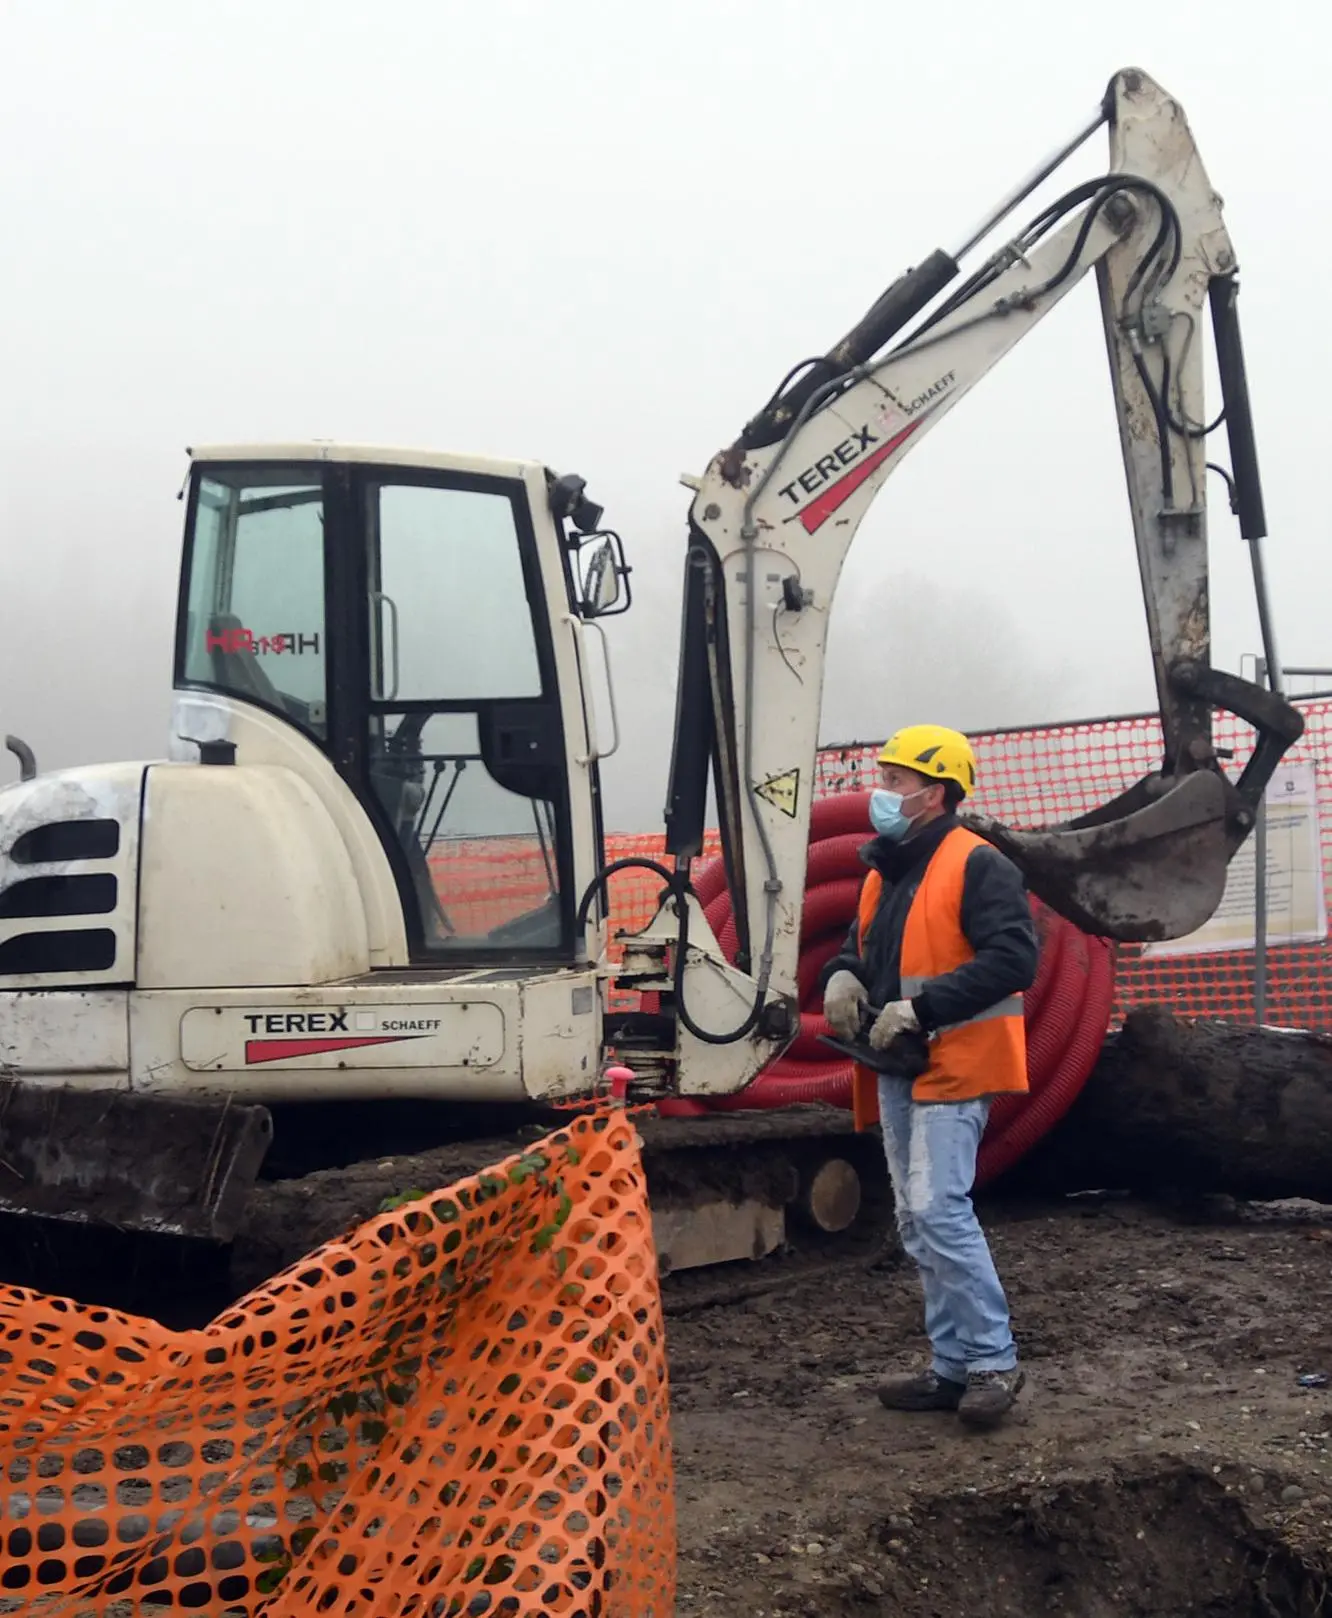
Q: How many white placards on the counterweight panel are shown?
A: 1